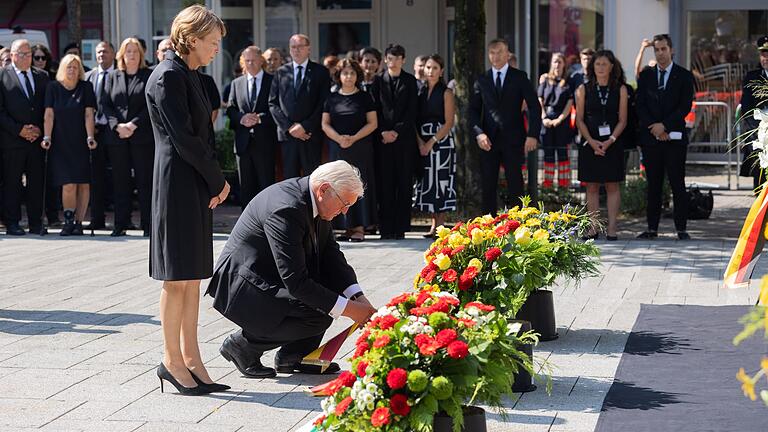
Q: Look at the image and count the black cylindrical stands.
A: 3